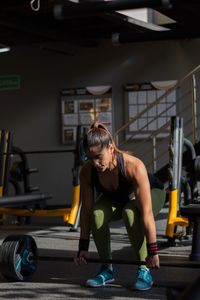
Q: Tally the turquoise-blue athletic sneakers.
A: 2